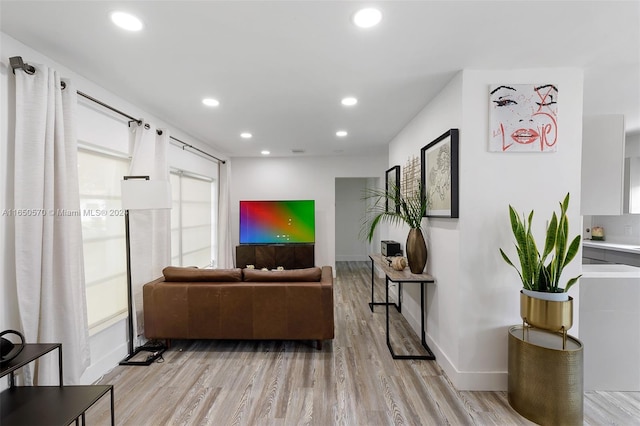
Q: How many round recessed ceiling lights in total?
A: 7